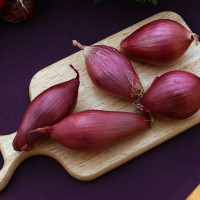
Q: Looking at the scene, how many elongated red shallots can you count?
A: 5